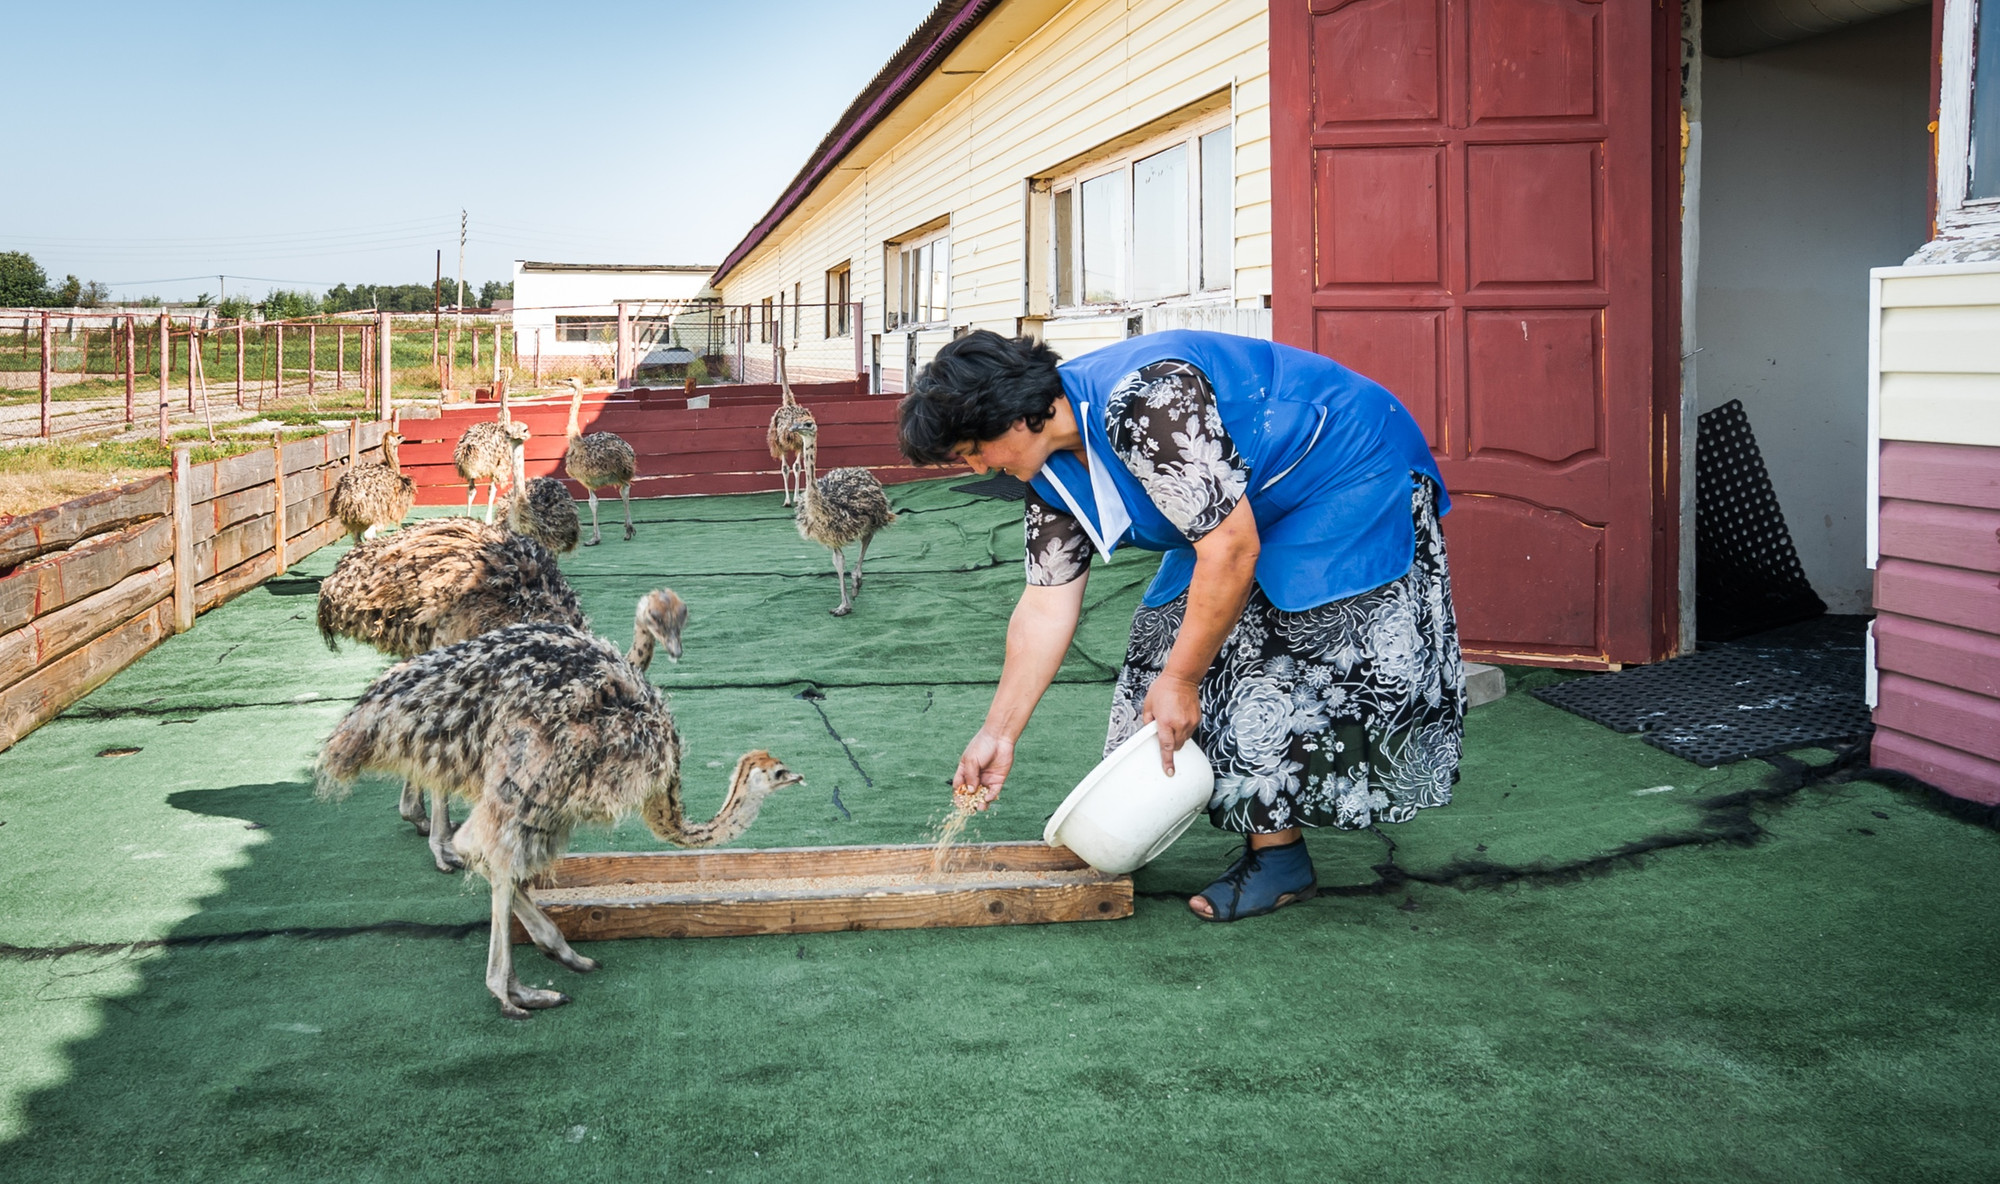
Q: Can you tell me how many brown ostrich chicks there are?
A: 8